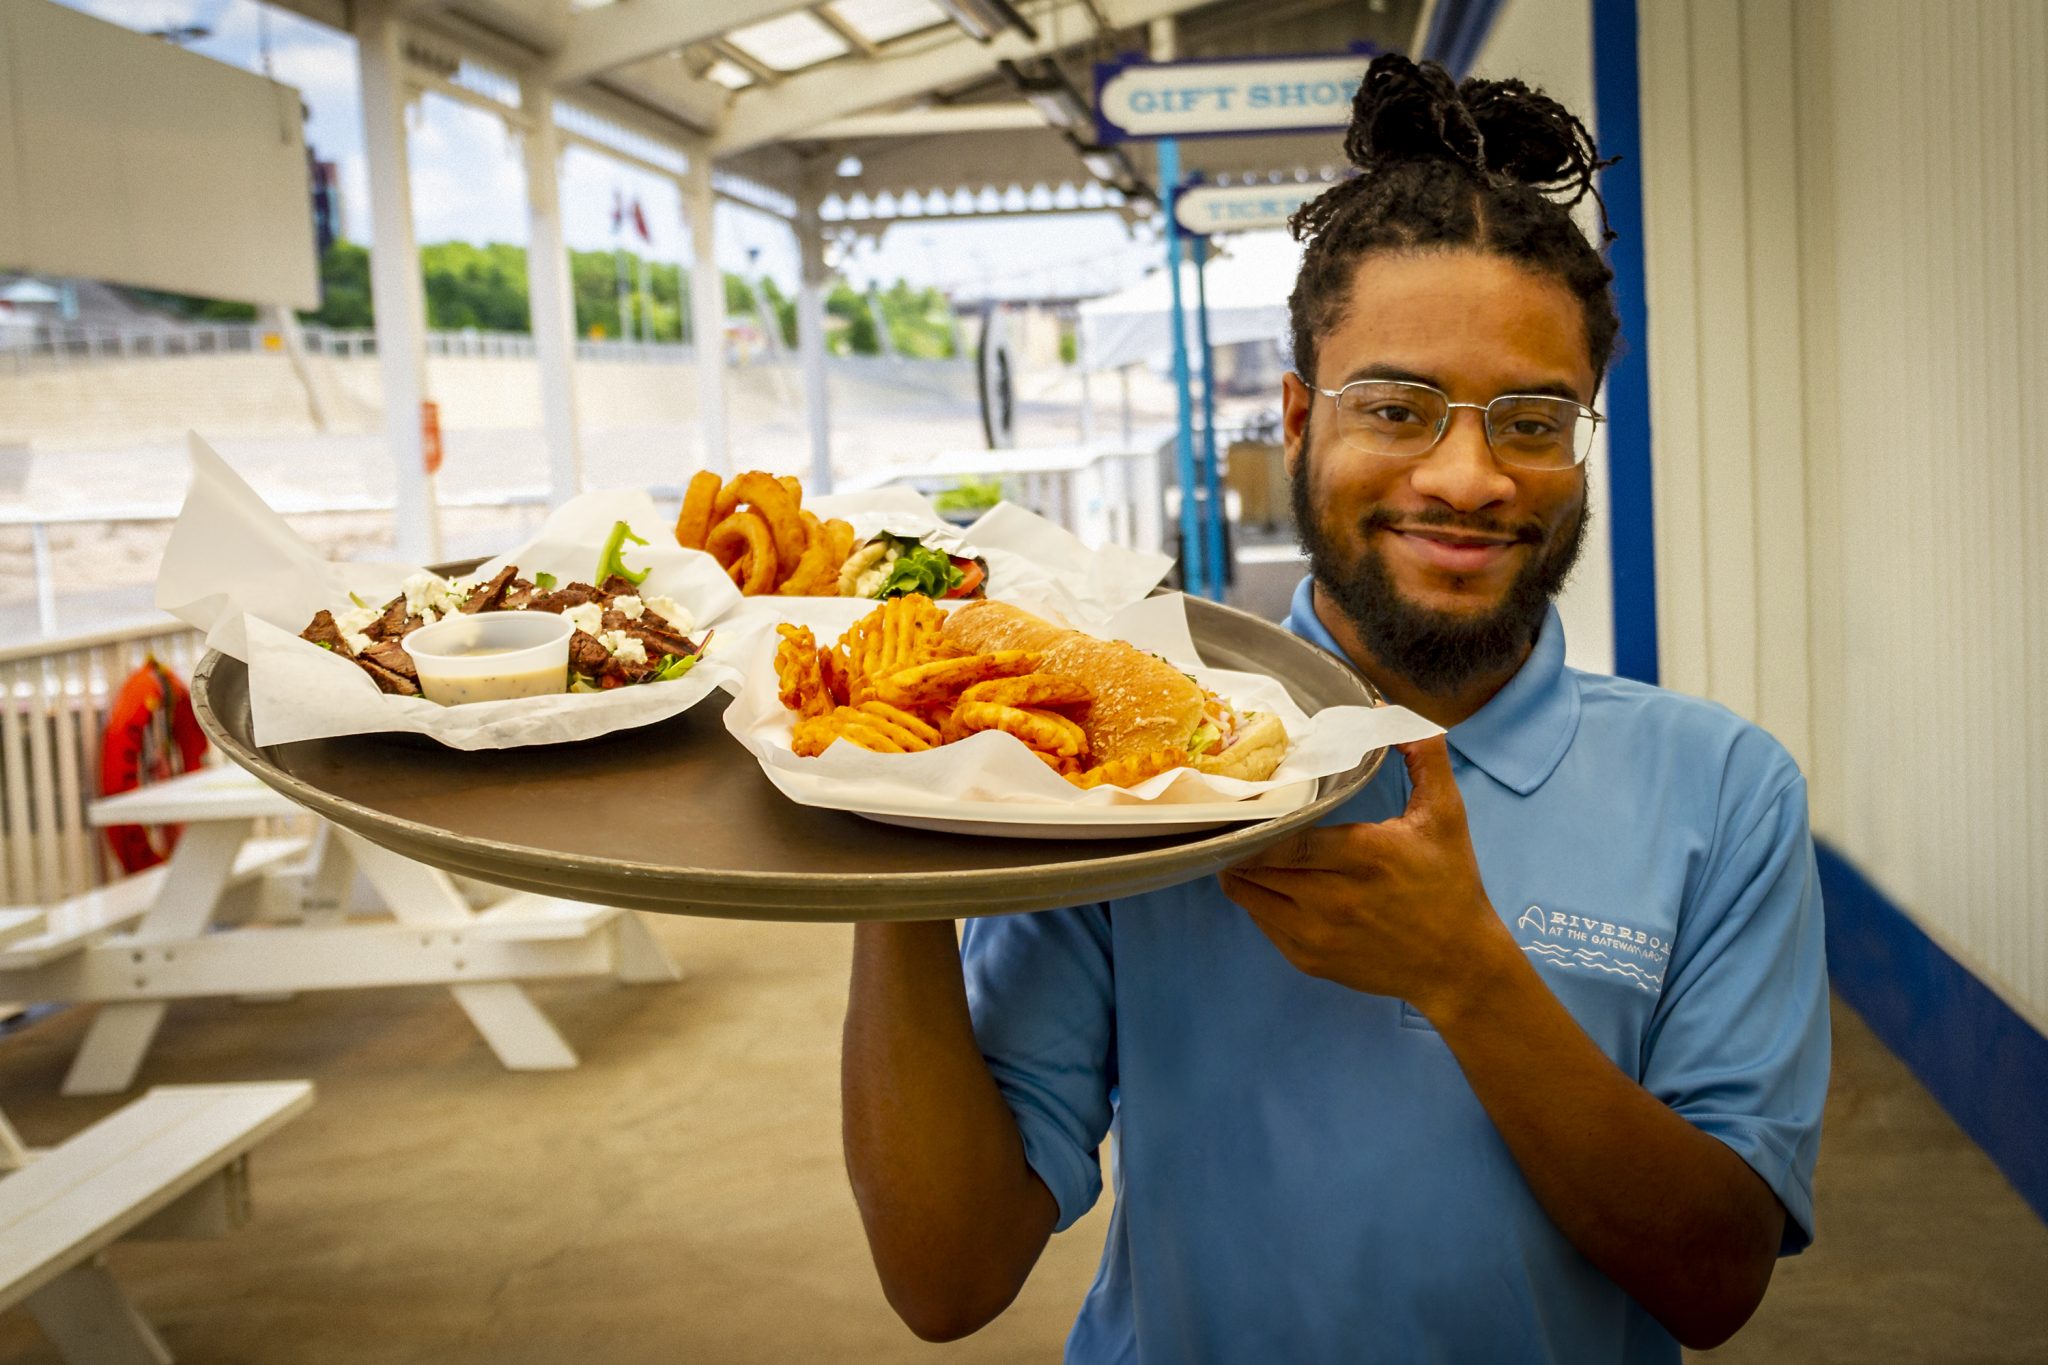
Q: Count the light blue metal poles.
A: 2